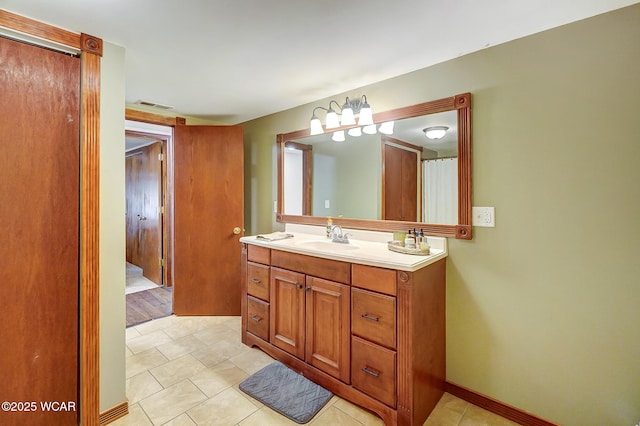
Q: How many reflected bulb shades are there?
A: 4